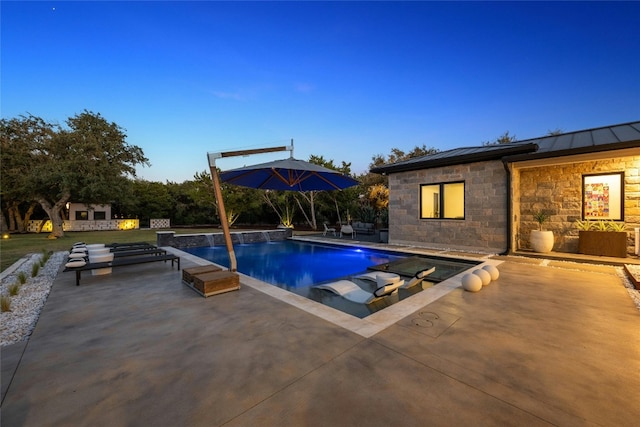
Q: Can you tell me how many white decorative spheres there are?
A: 3